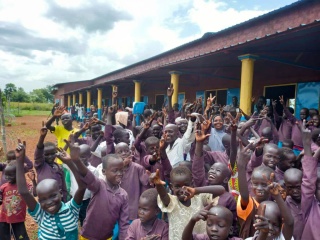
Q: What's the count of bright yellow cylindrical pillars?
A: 9